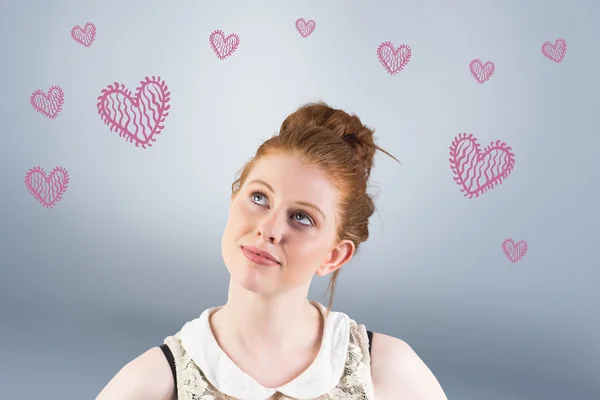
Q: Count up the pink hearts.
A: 11